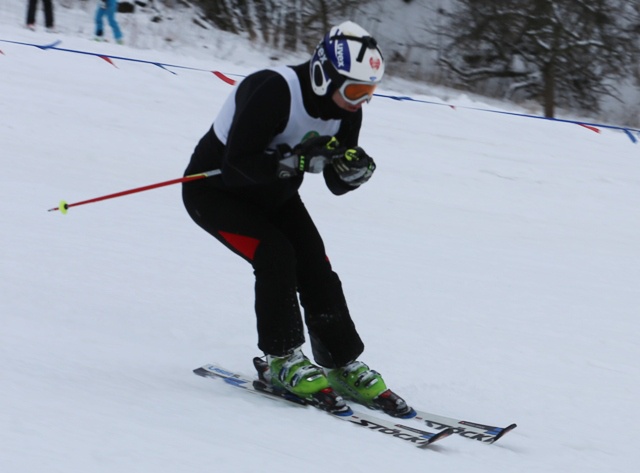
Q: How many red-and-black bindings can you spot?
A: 2